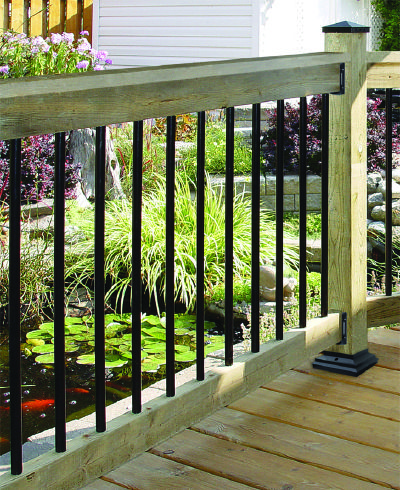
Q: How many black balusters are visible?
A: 12